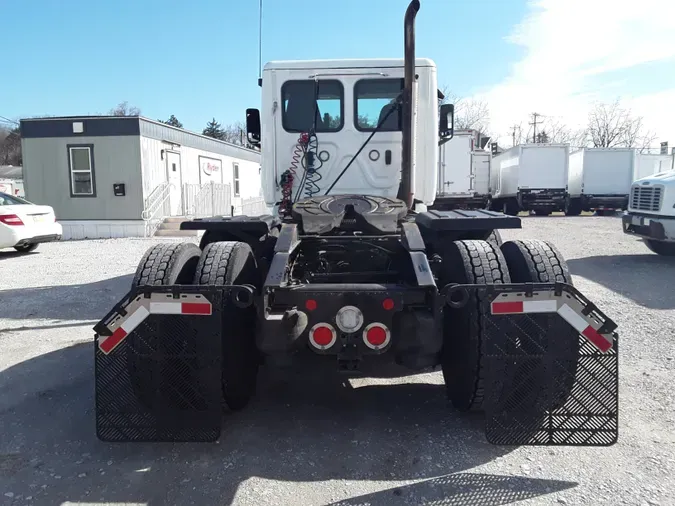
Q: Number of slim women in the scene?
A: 0